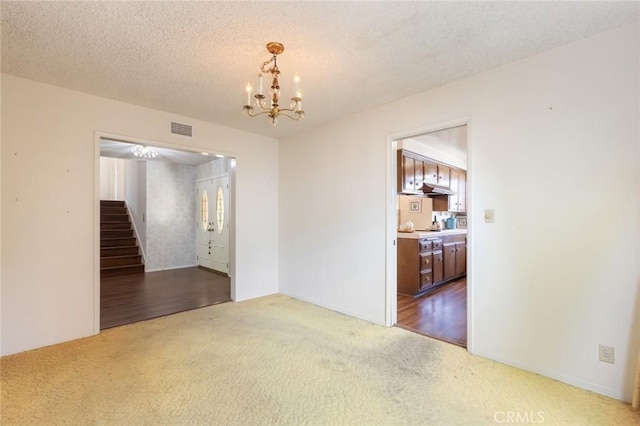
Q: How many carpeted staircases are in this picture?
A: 0